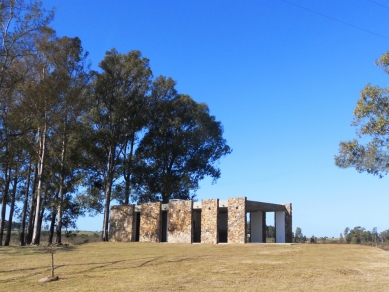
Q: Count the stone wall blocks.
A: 5